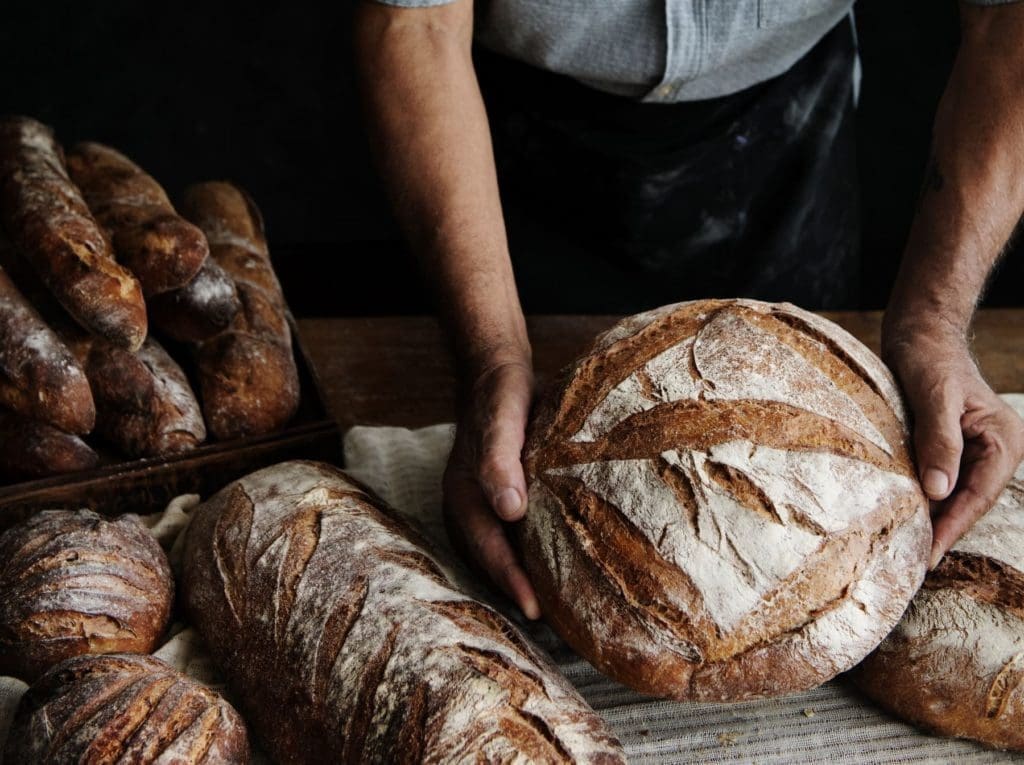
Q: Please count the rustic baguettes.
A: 7